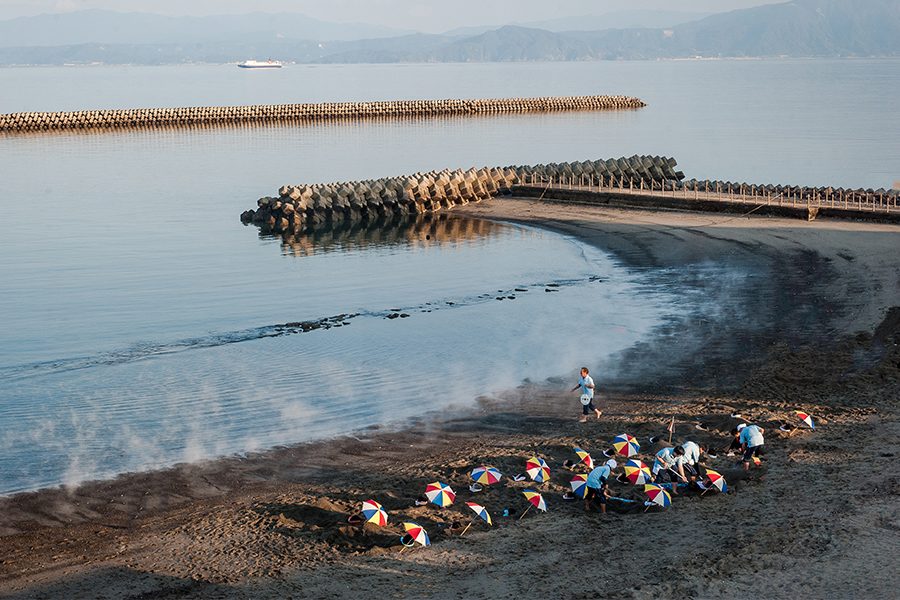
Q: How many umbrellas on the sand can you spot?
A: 14